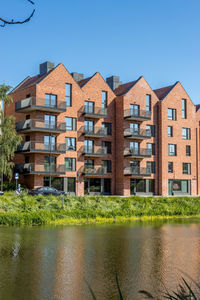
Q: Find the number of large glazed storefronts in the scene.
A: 4